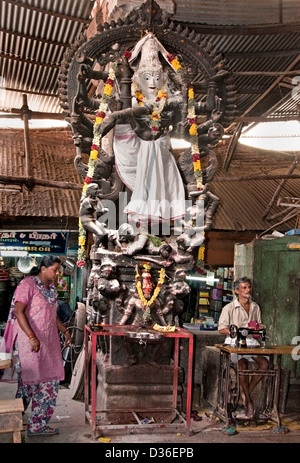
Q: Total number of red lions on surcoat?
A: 0